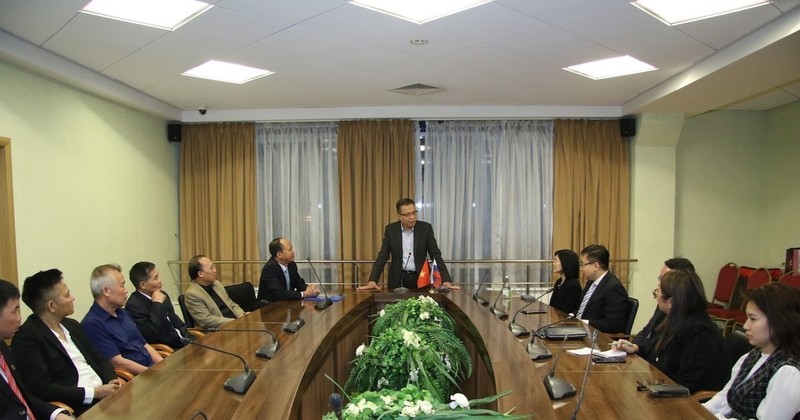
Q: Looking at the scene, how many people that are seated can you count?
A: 11